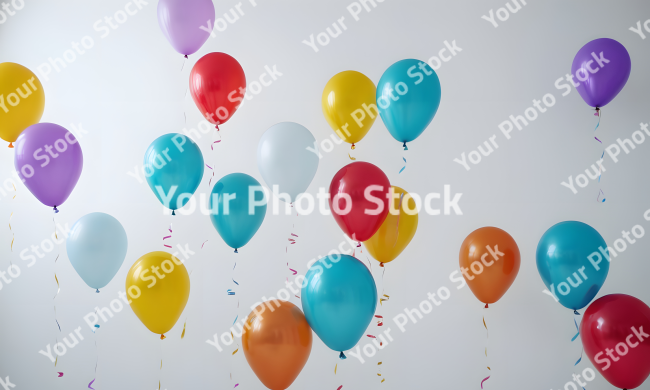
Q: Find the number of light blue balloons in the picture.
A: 2